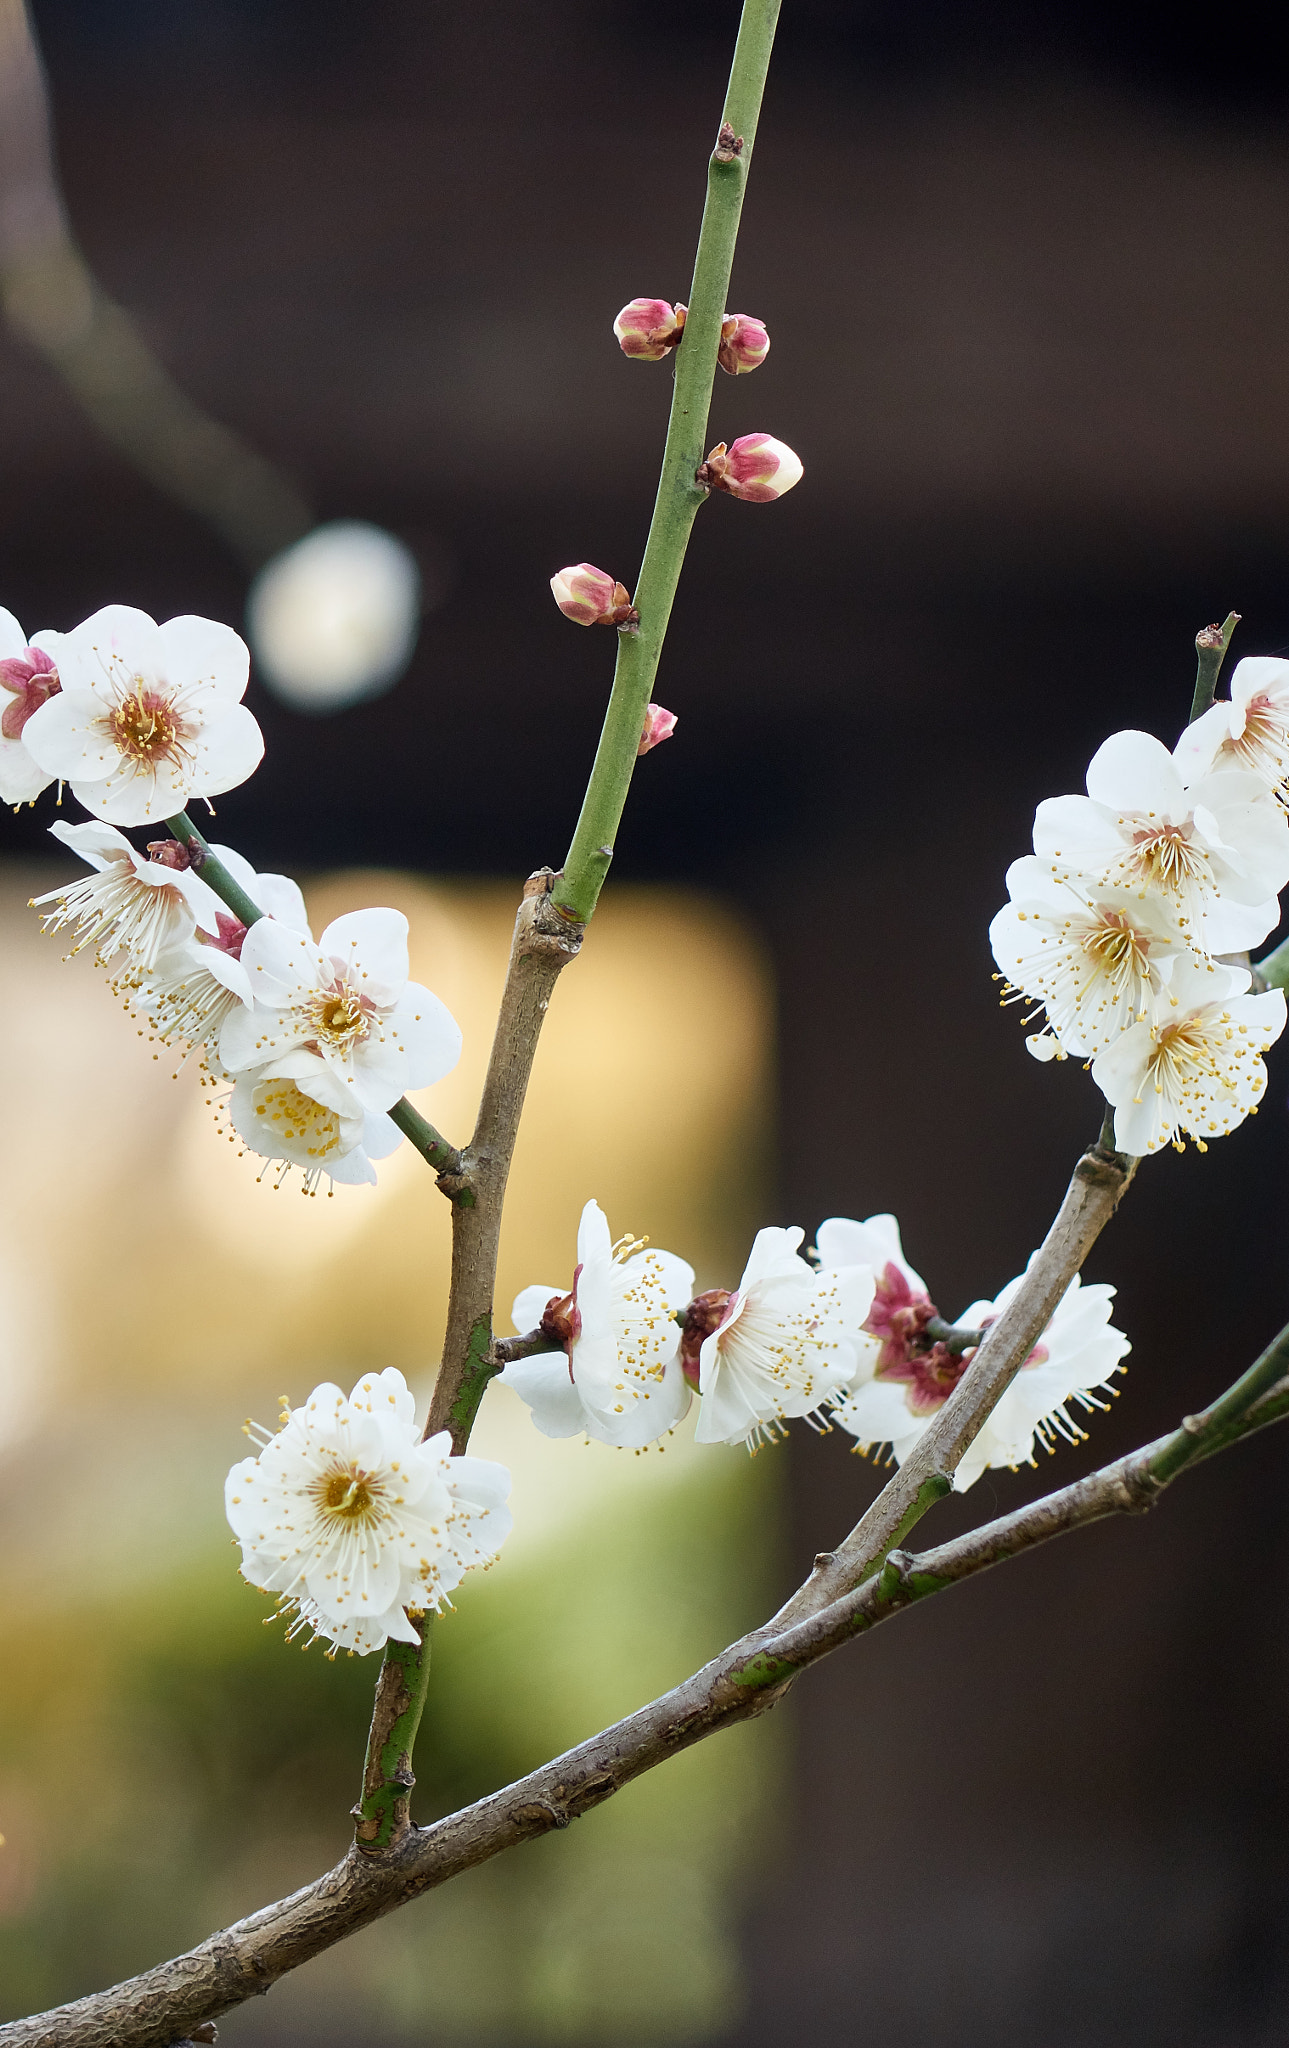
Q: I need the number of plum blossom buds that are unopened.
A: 5